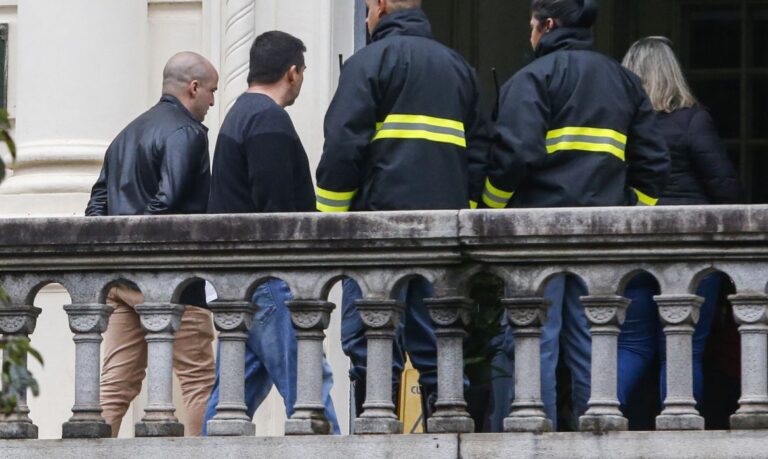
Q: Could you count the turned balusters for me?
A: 11